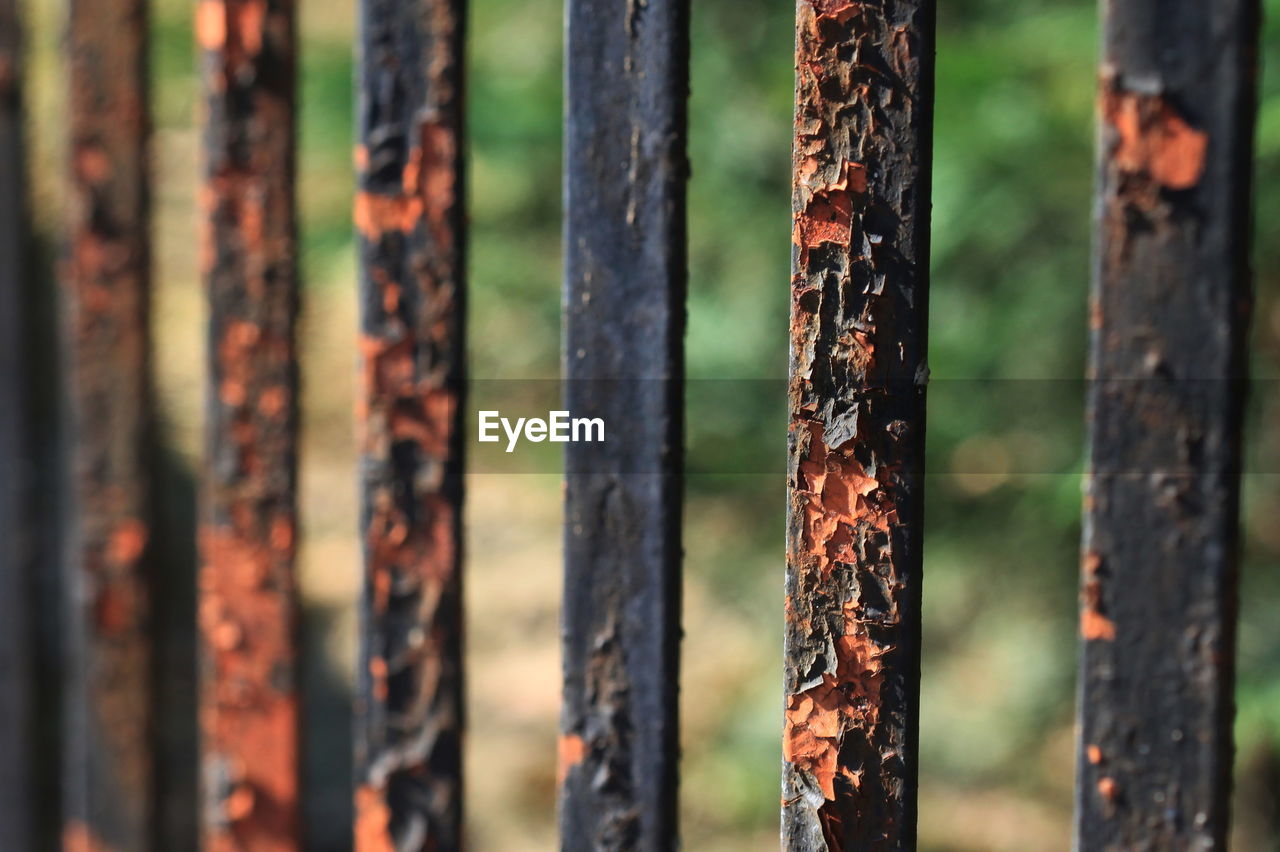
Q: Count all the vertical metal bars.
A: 7